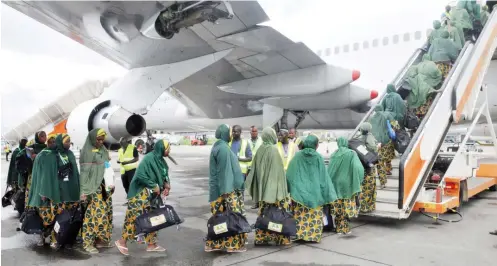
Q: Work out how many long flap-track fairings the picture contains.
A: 2